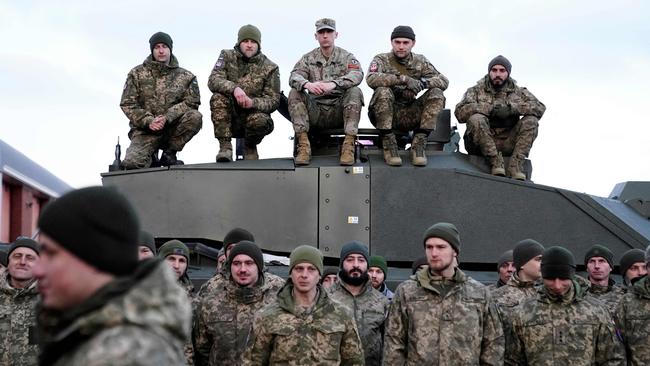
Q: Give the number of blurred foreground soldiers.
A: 1